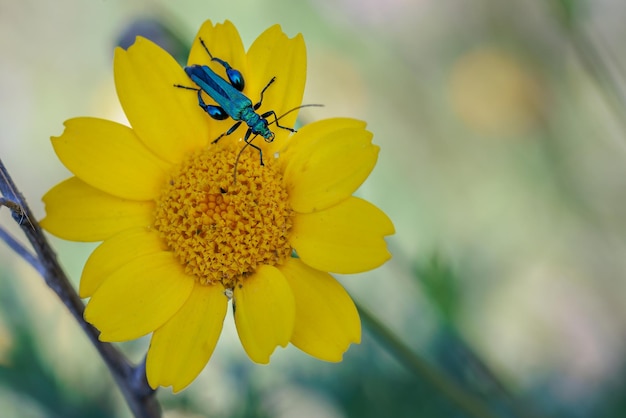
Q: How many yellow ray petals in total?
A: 12